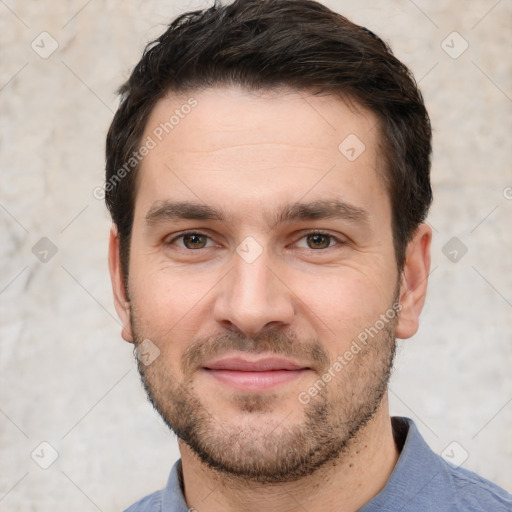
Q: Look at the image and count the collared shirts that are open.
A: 1